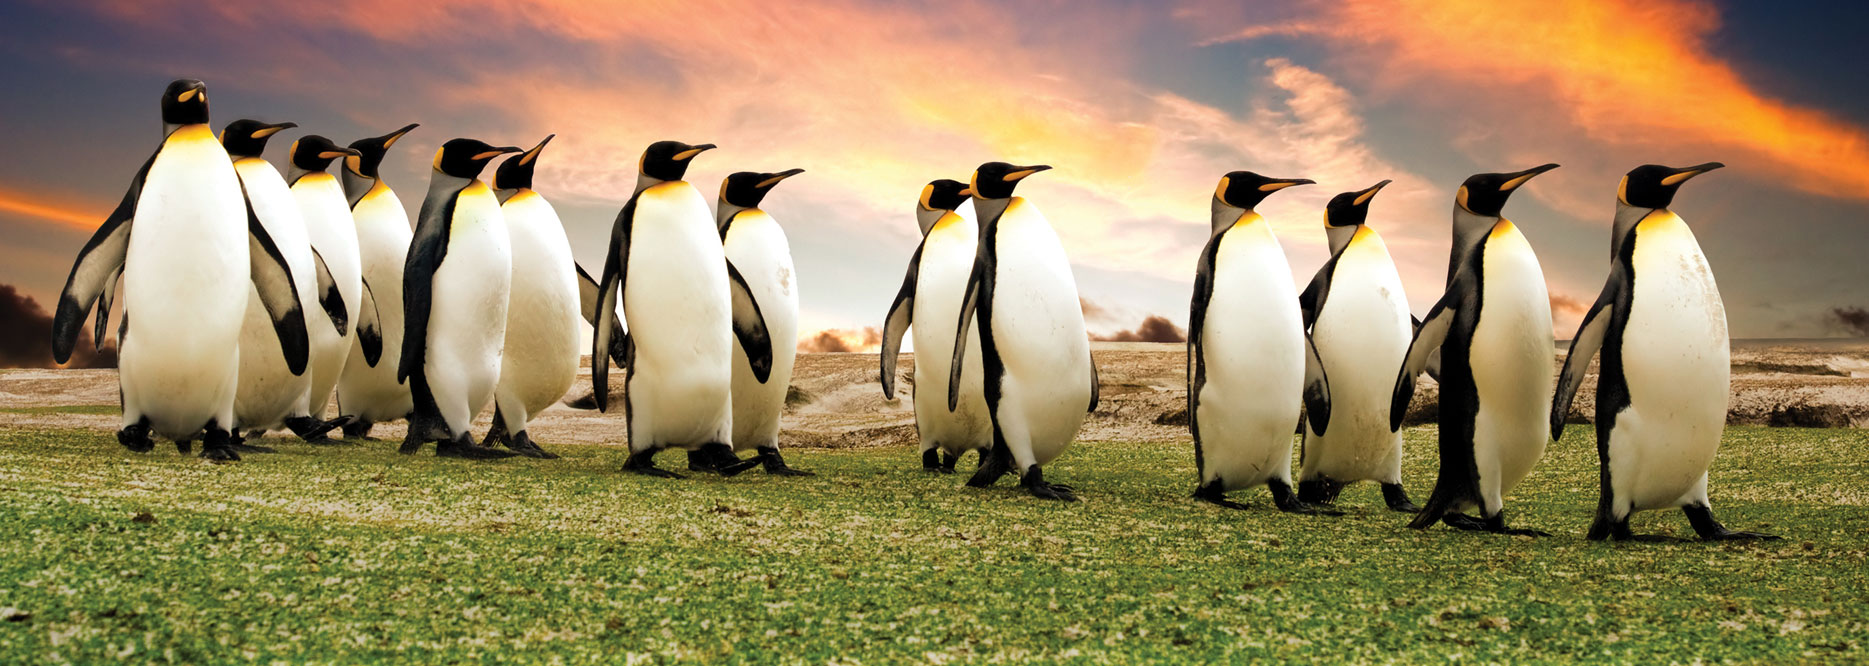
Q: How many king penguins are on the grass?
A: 14